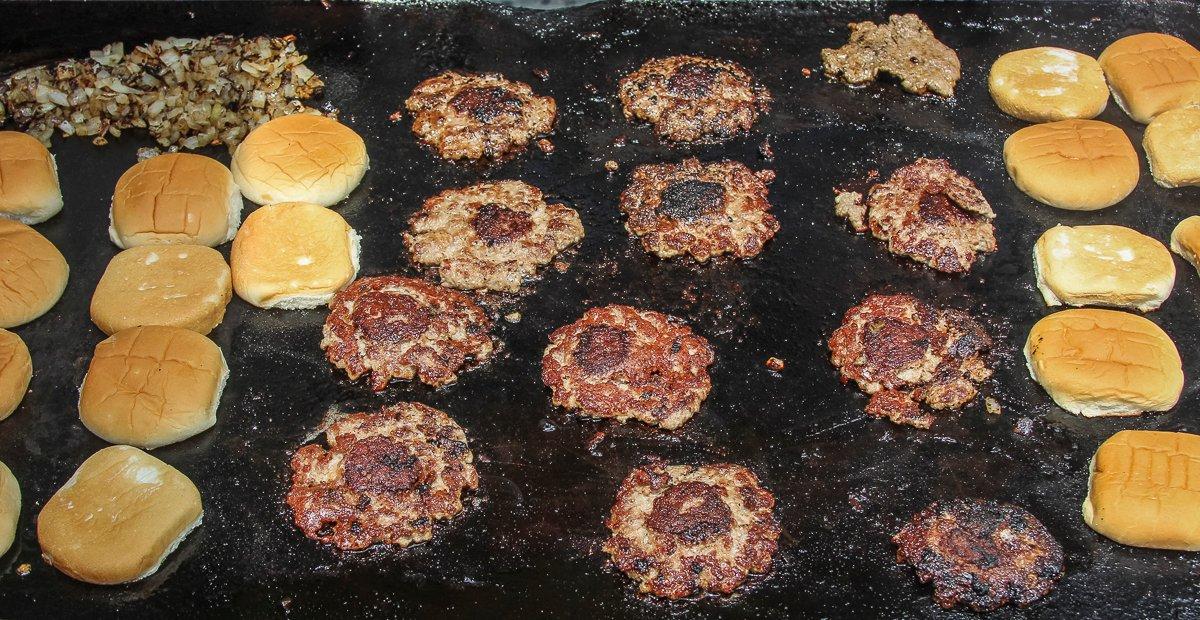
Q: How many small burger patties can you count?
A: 12